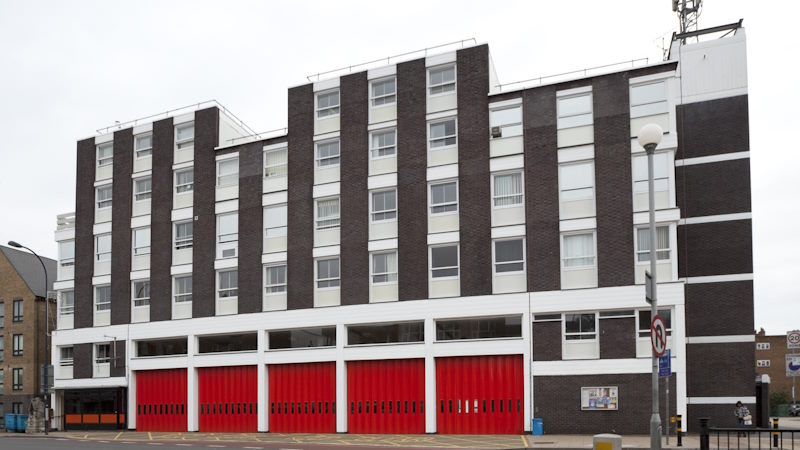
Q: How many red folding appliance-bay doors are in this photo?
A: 5